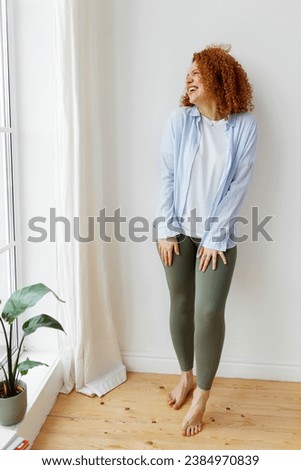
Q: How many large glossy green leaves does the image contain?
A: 3